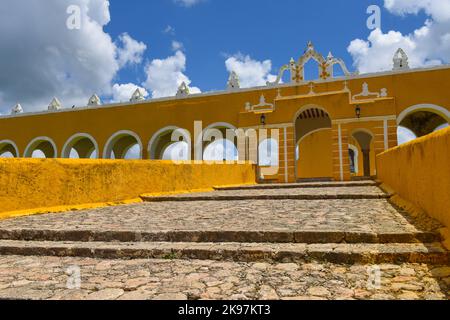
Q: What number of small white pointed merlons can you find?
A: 7